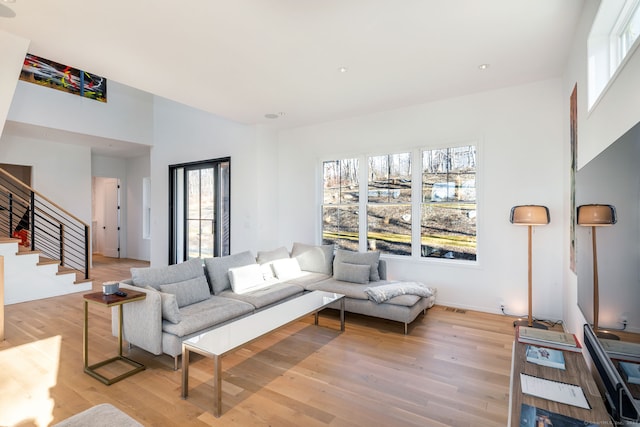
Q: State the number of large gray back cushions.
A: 5